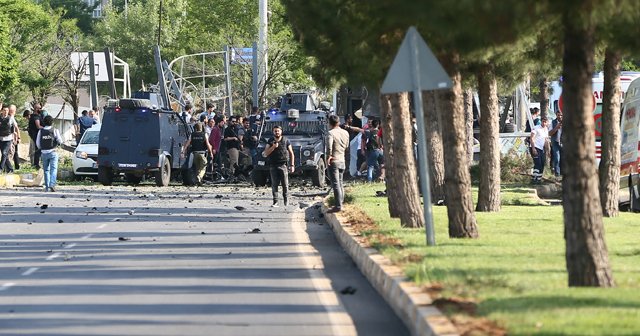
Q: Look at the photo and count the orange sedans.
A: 0